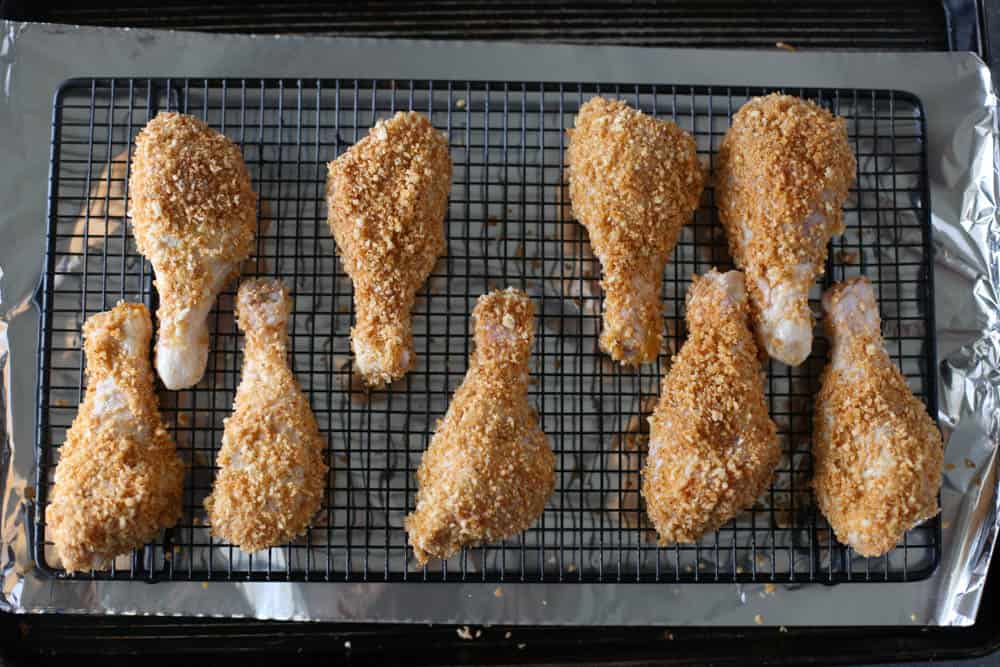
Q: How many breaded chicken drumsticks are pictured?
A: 9